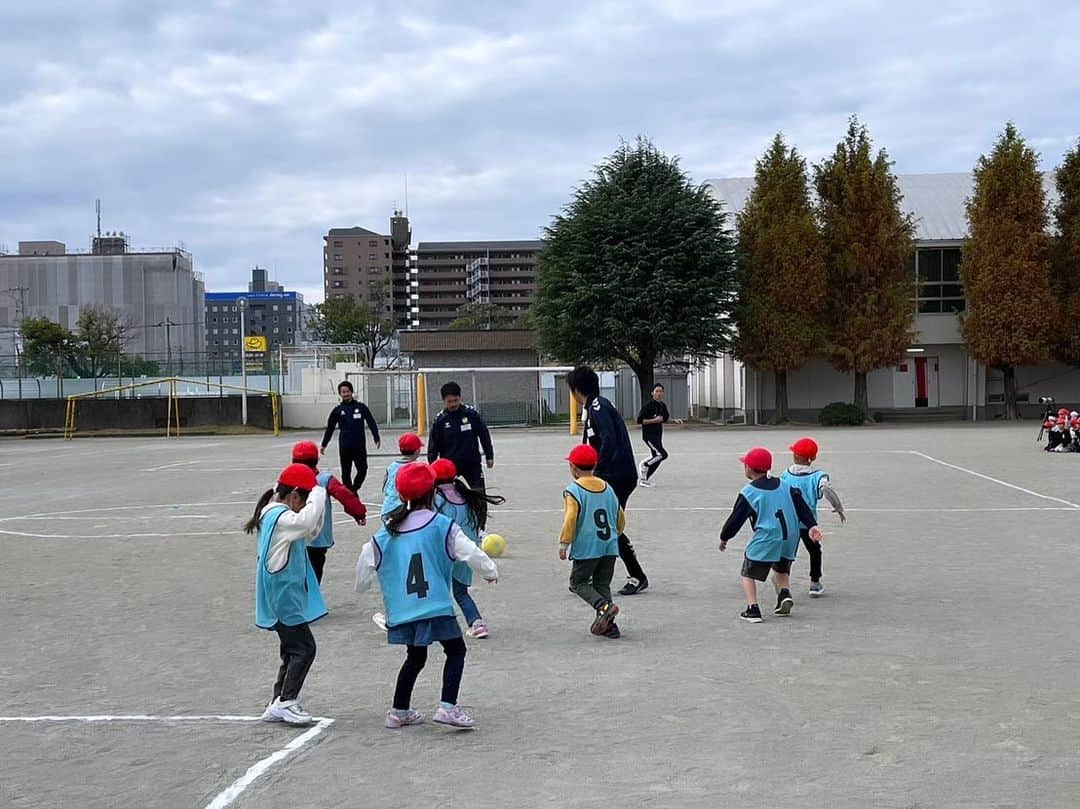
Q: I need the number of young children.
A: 8